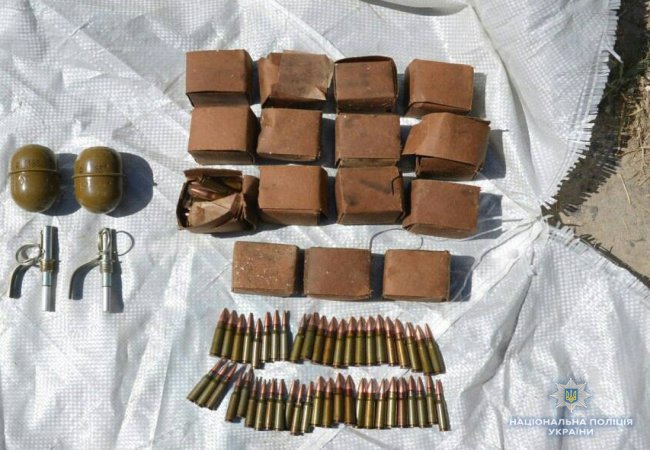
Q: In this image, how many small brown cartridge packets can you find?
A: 15